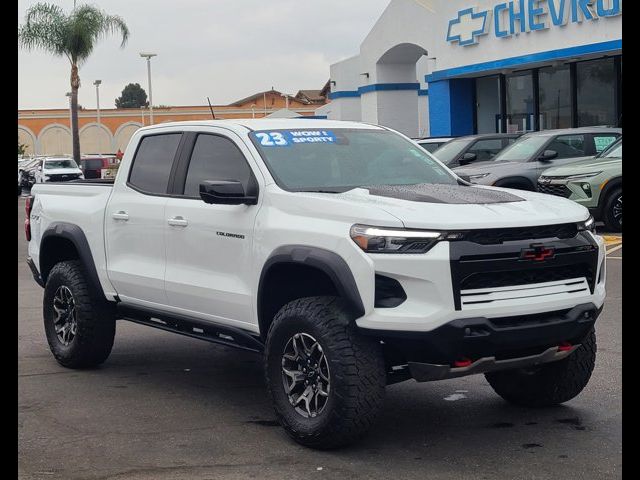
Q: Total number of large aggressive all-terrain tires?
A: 3